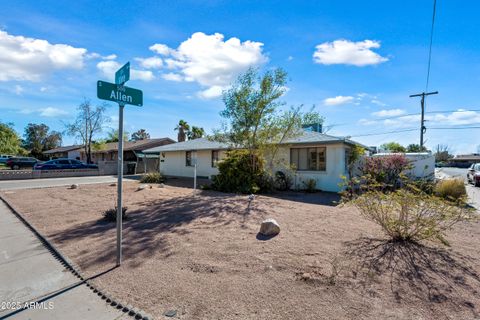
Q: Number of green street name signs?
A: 2